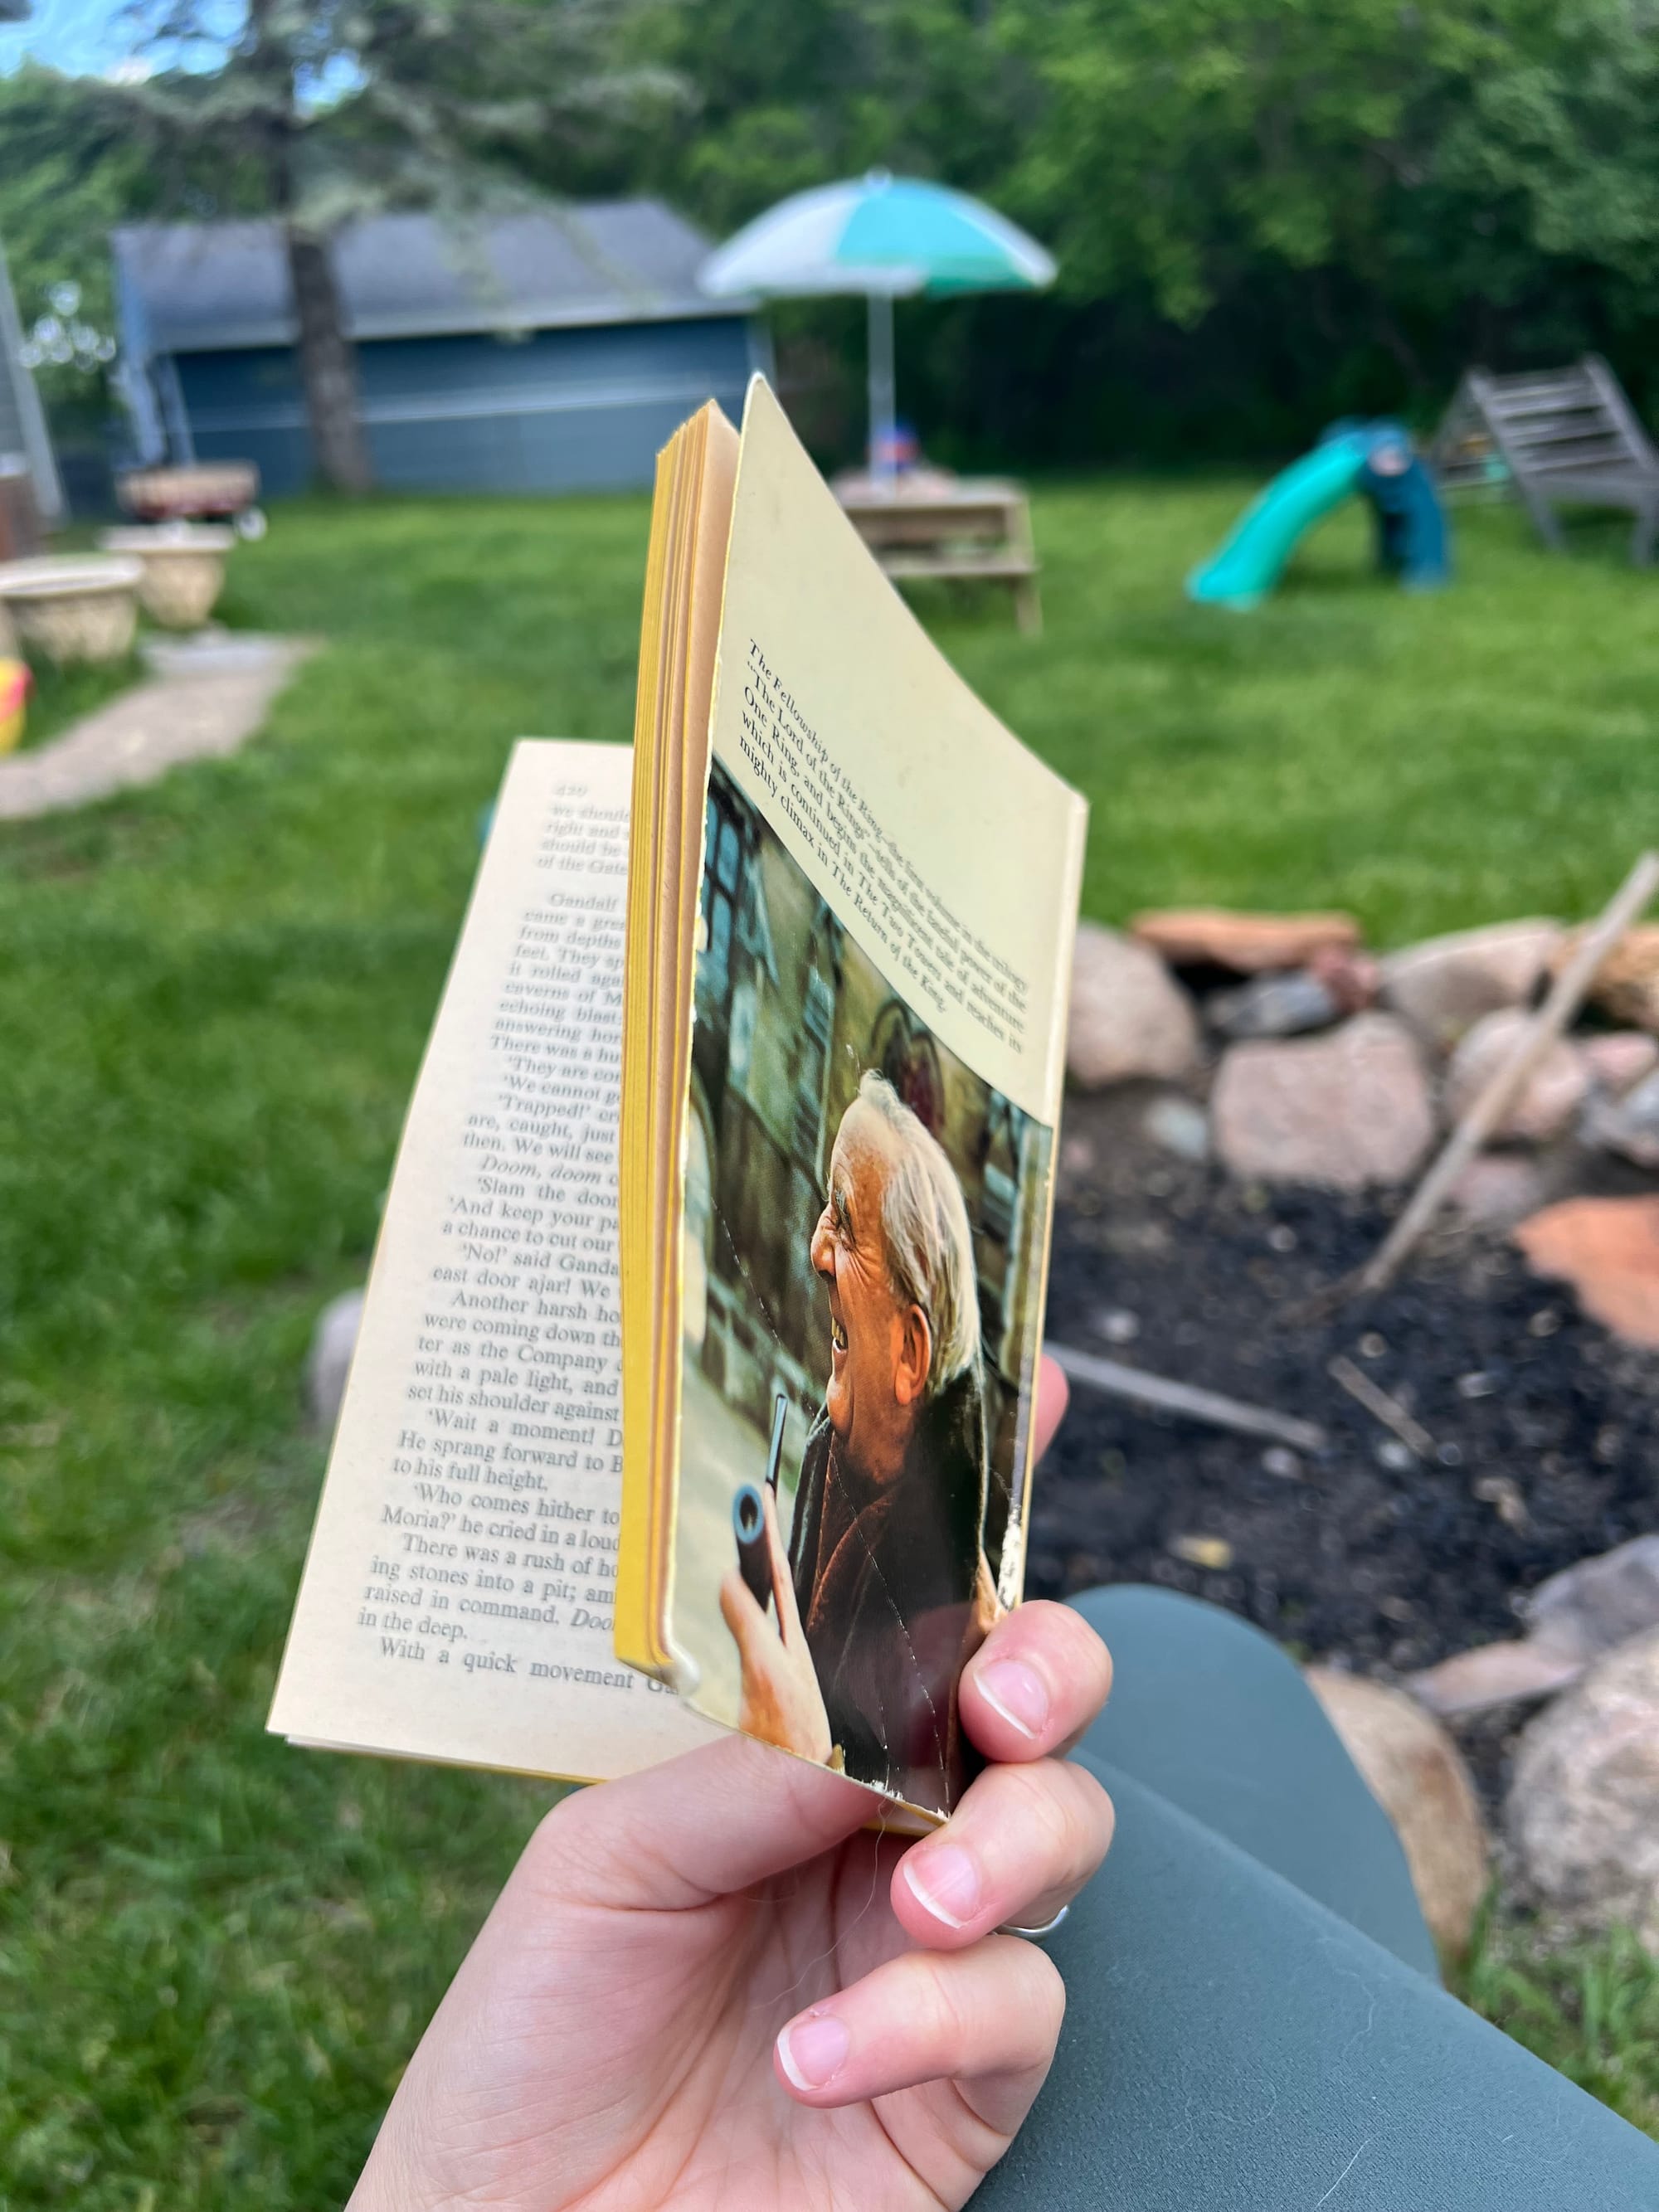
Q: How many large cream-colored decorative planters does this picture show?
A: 2